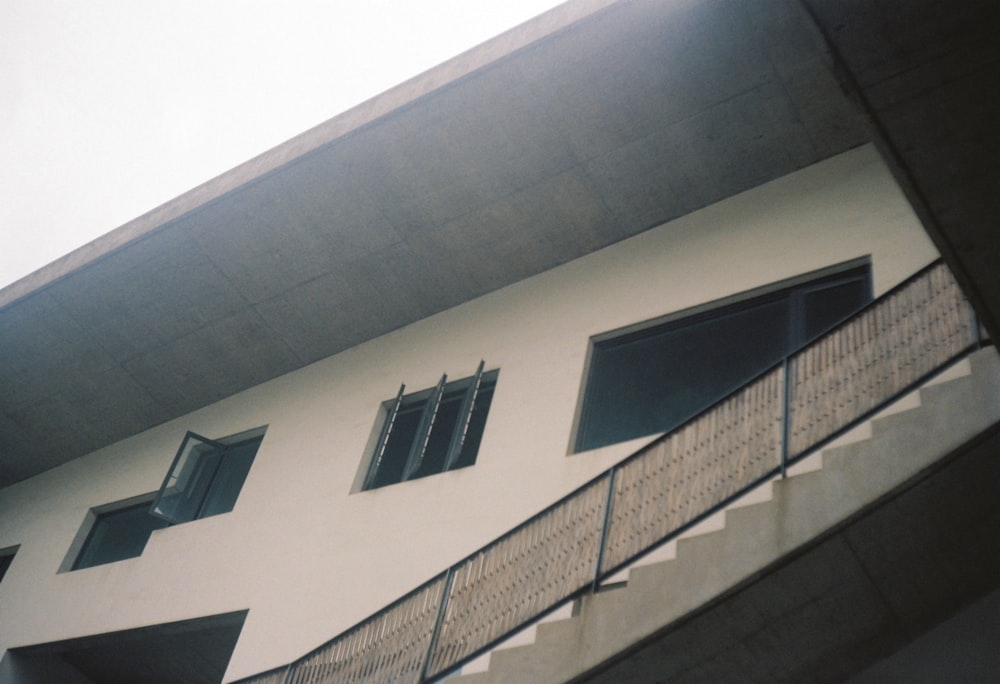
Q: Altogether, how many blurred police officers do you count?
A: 0